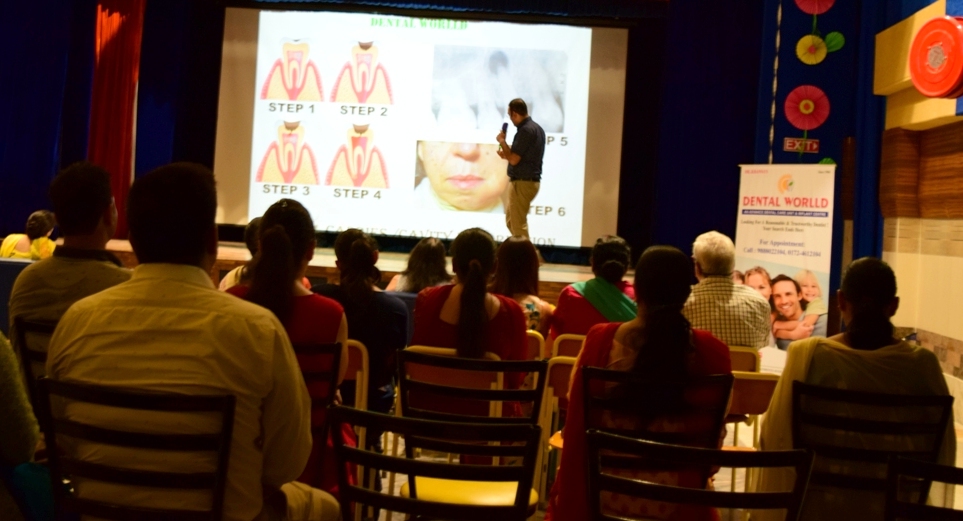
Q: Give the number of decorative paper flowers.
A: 3